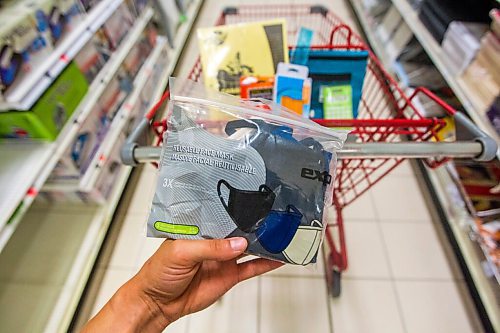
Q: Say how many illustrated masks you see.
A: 3